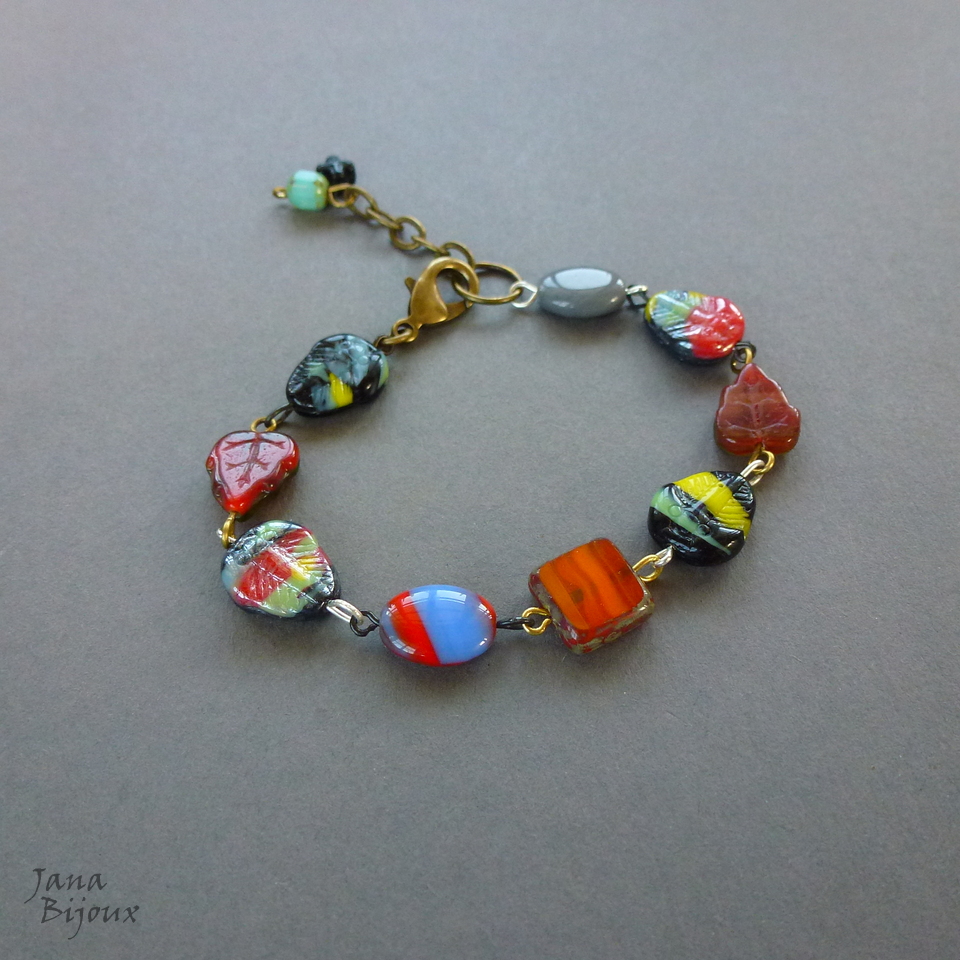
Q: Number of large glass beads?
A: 9